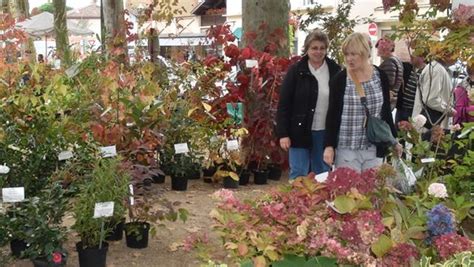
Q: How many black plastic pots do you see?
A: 13